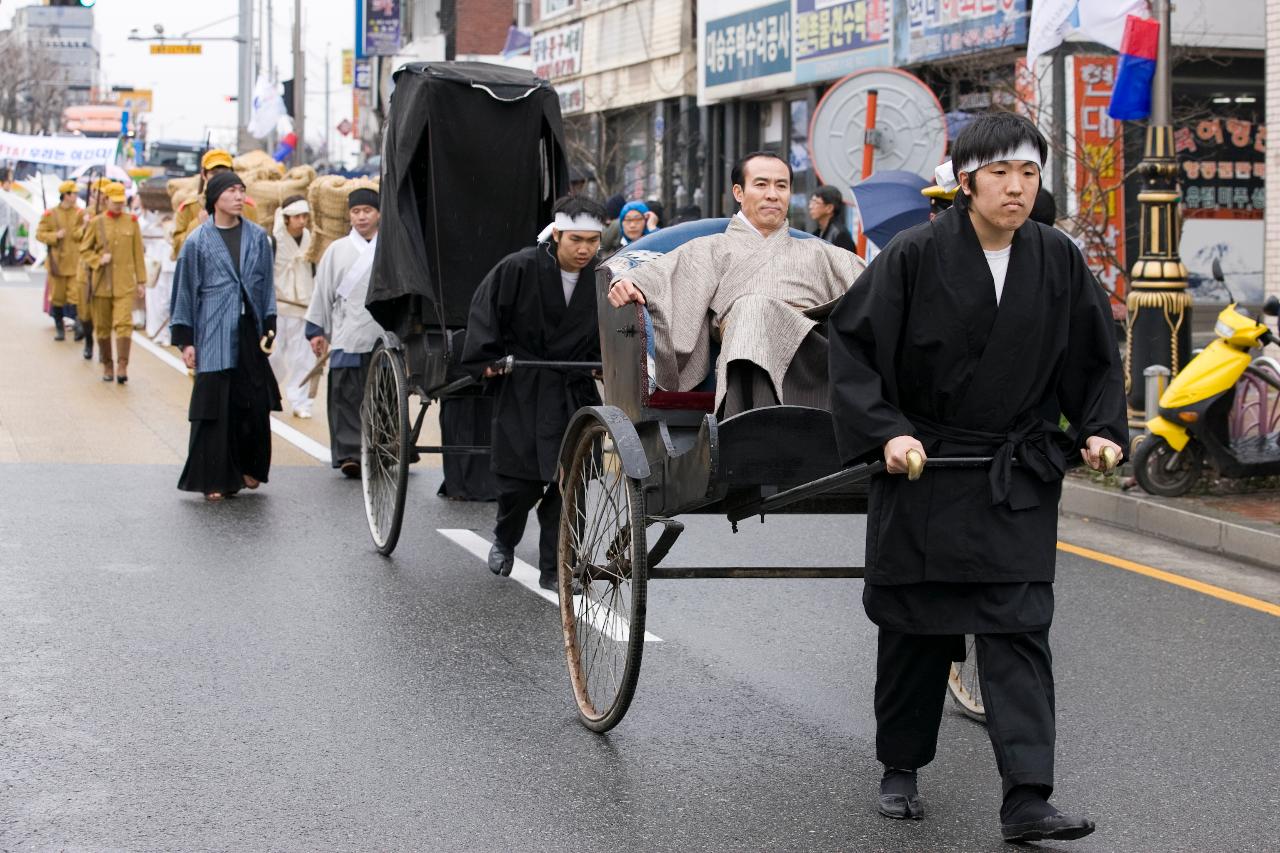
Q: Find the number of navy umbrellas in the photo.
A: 1